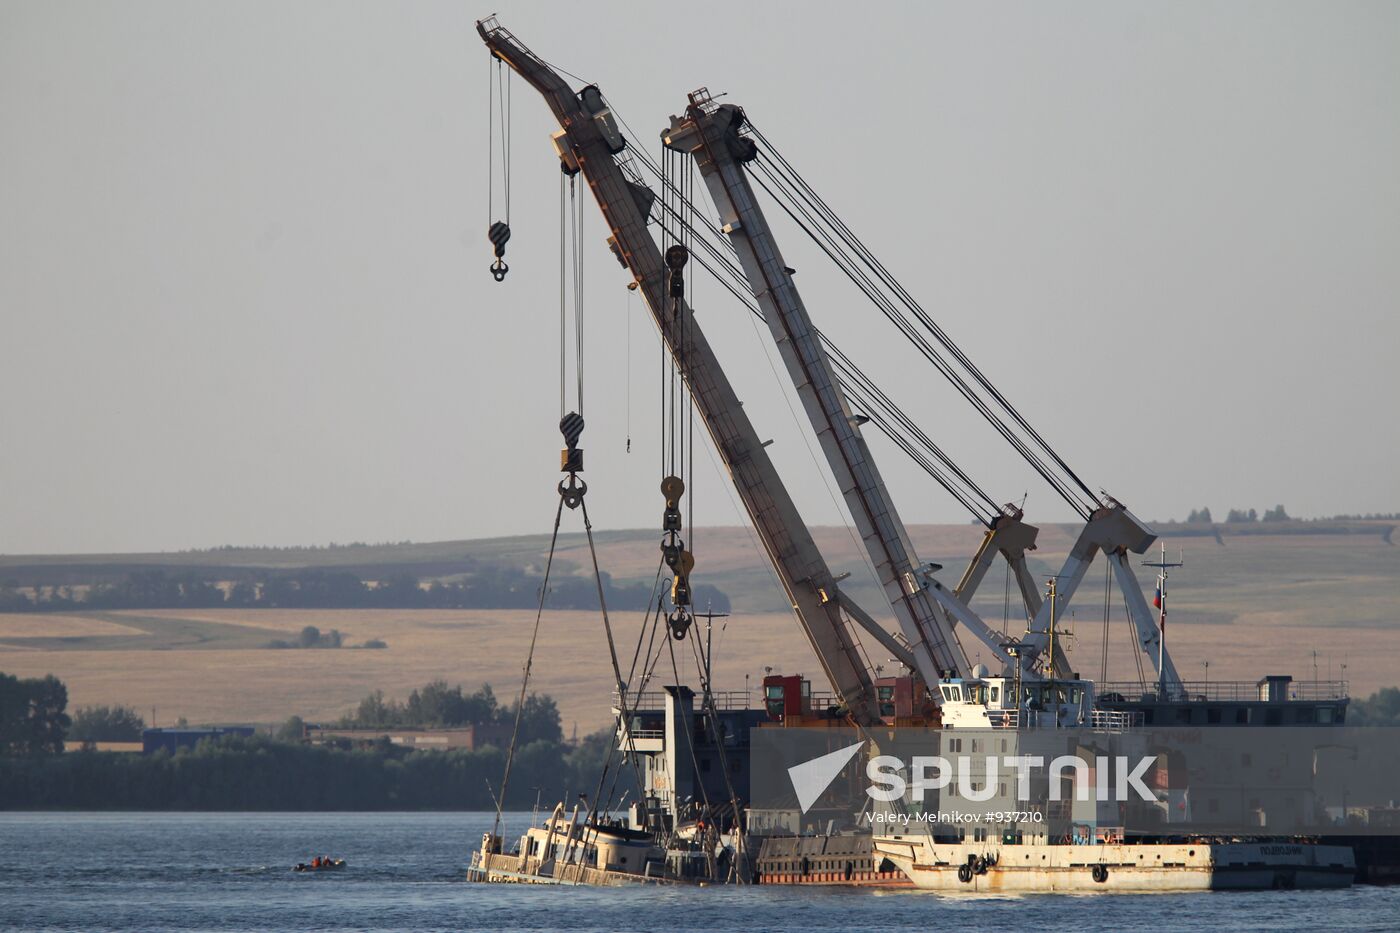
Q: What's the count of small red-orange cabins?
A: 2